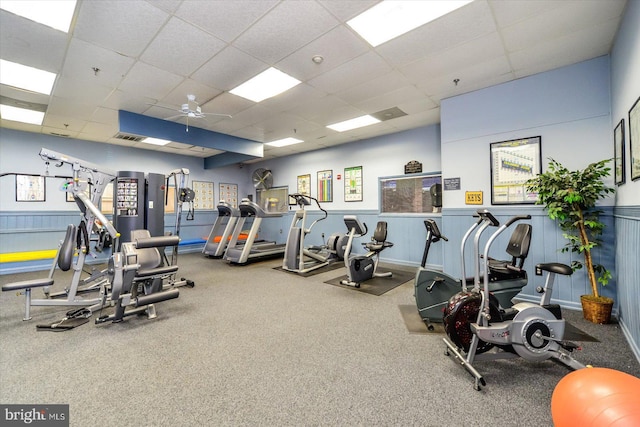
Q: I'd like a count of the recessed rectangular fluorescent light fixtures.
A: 8